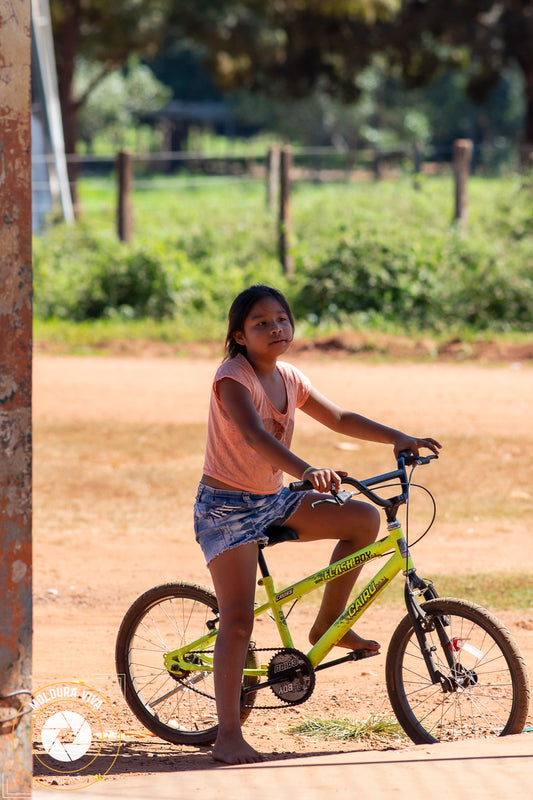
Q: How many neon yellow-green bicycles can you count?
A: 1